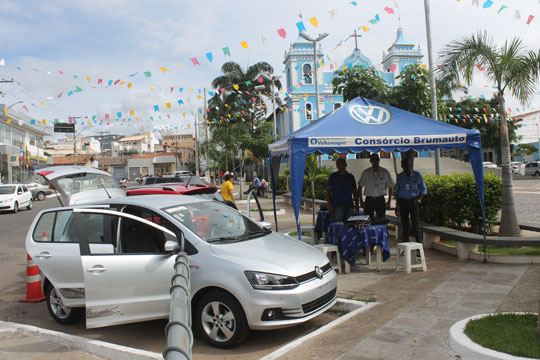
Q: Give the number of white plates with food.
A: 0